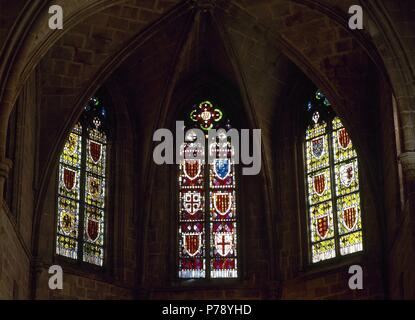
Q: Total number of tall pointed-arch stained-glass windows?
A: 3